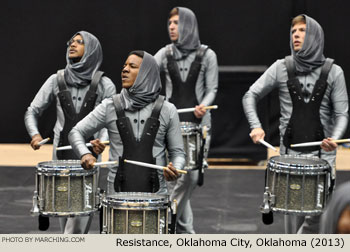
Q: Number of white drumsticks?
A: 7